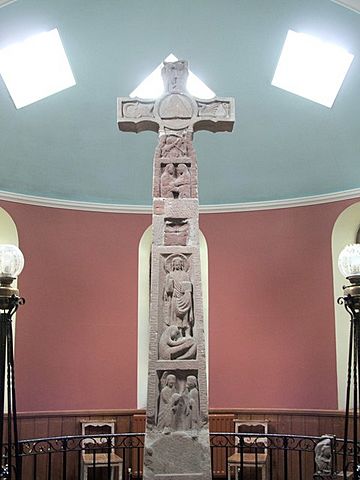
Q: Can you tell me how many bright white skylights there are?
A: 3